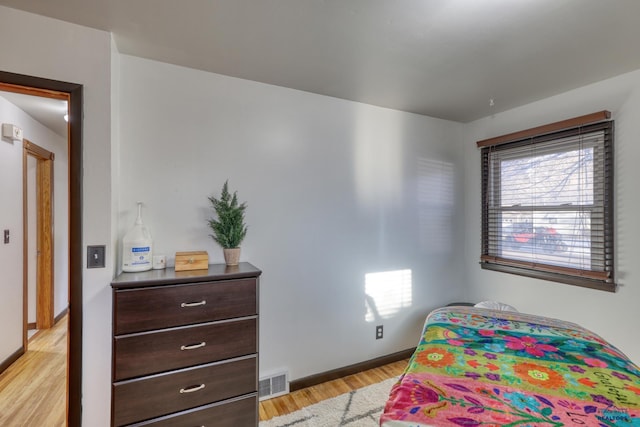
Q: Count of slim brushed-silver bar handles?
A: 3